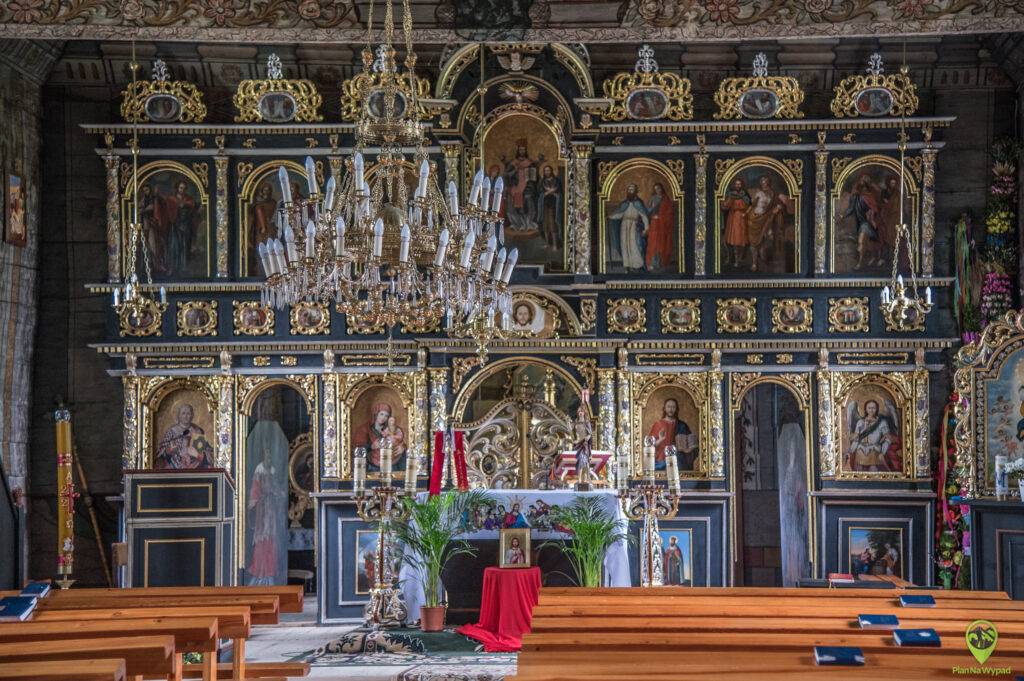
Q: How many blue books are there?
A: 6